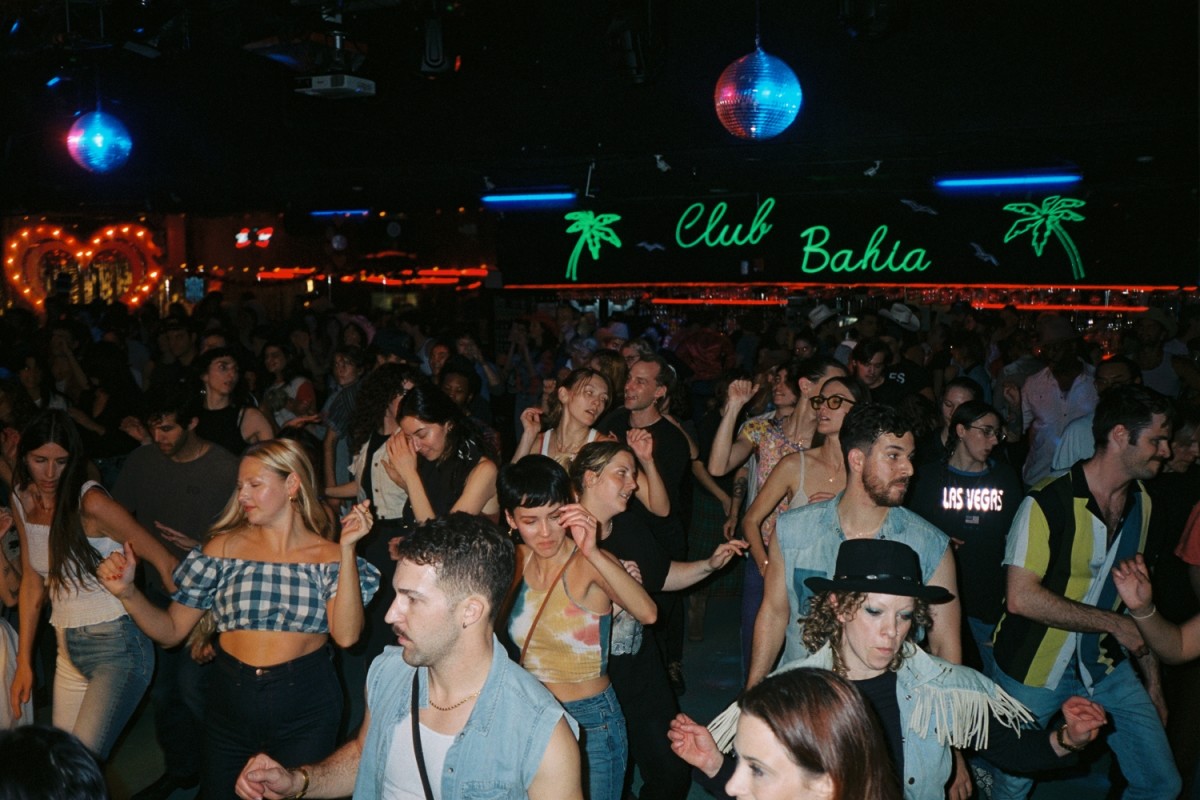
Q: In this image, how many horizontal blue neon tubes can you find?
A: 3